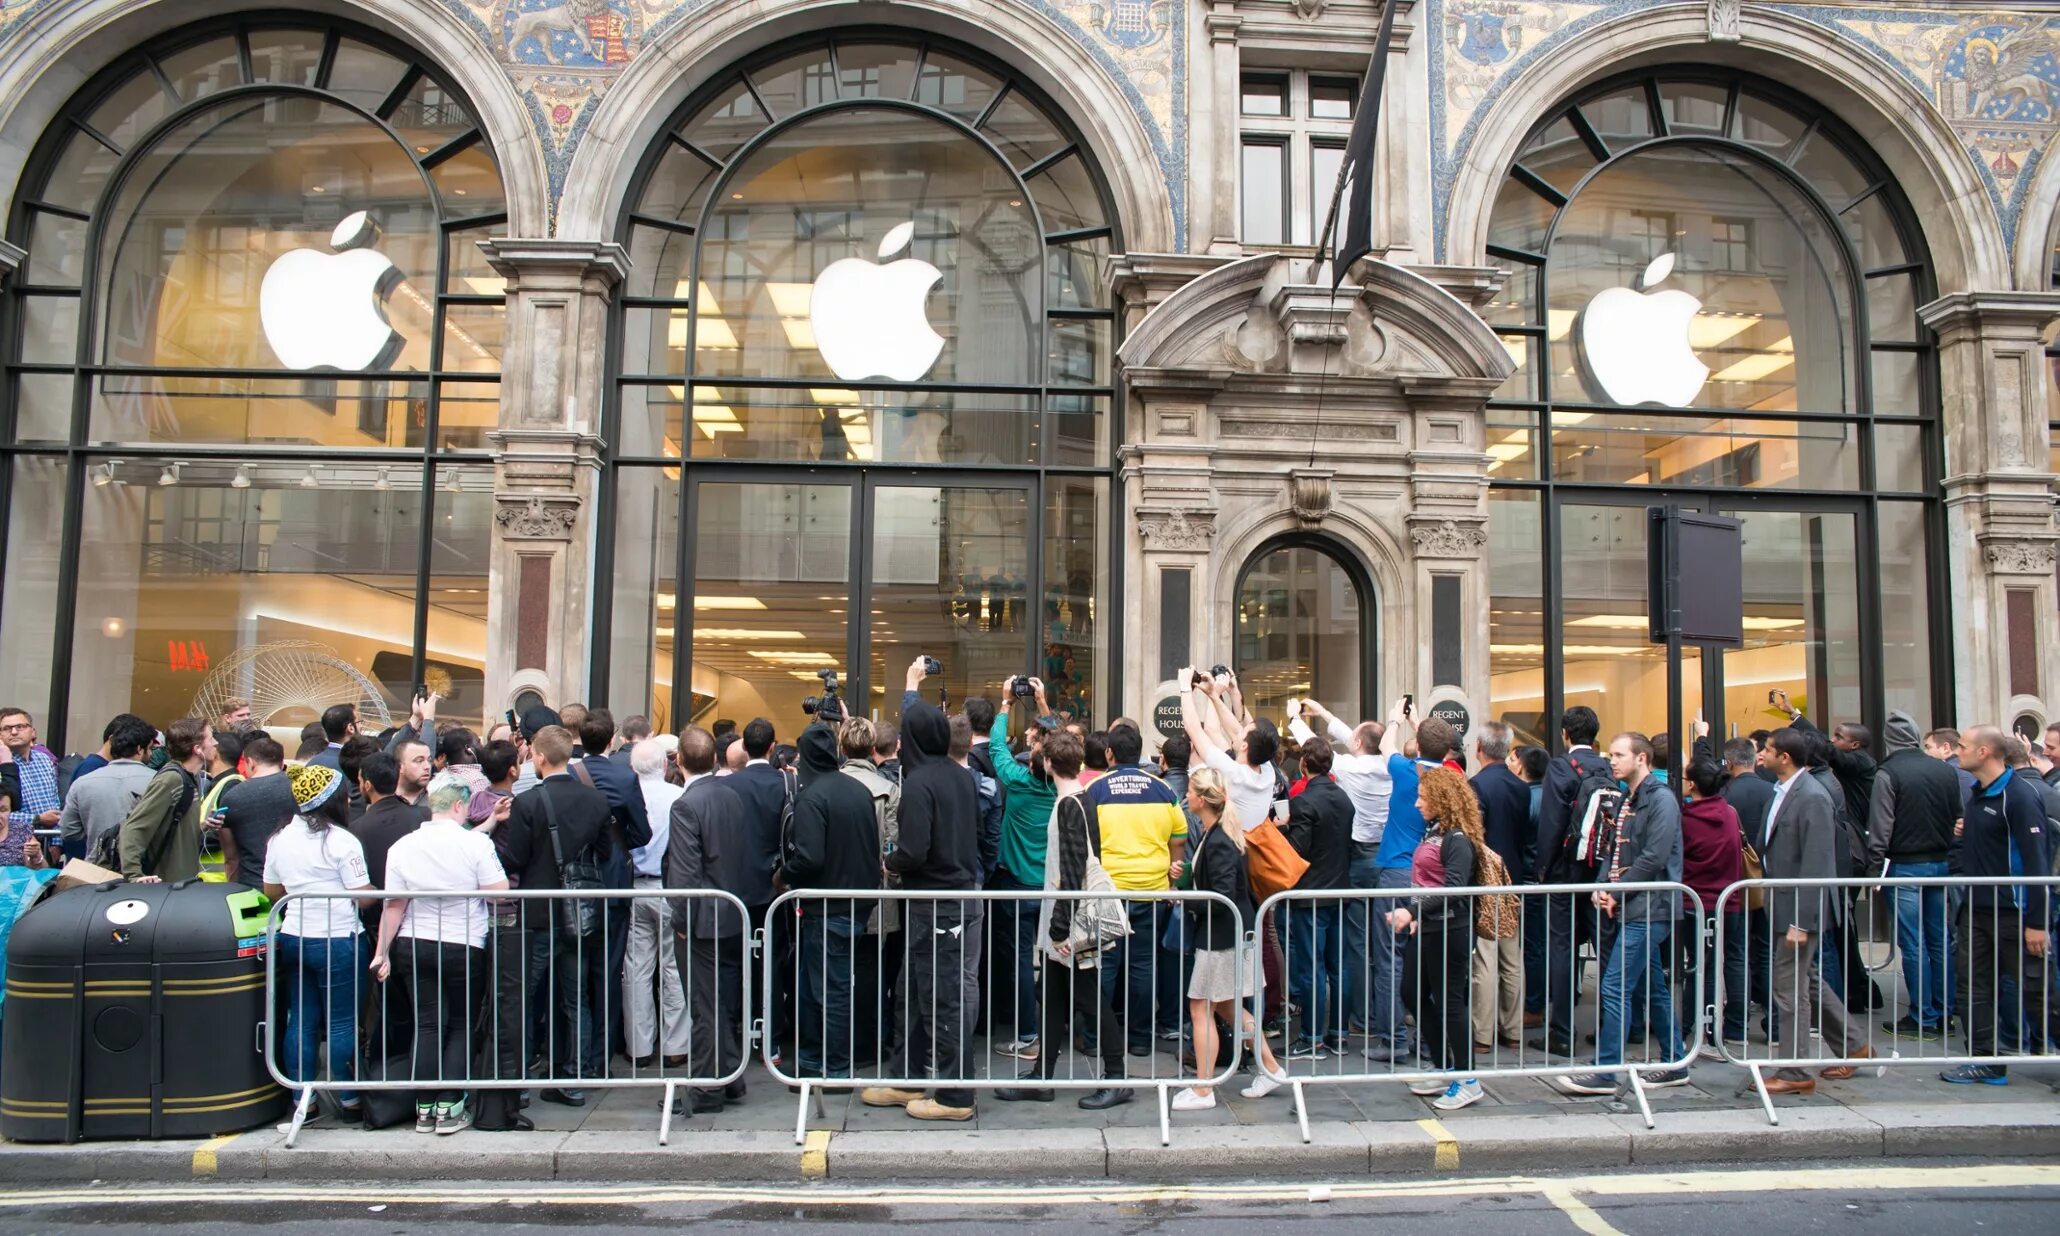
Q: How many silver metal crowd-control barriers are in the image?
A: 4